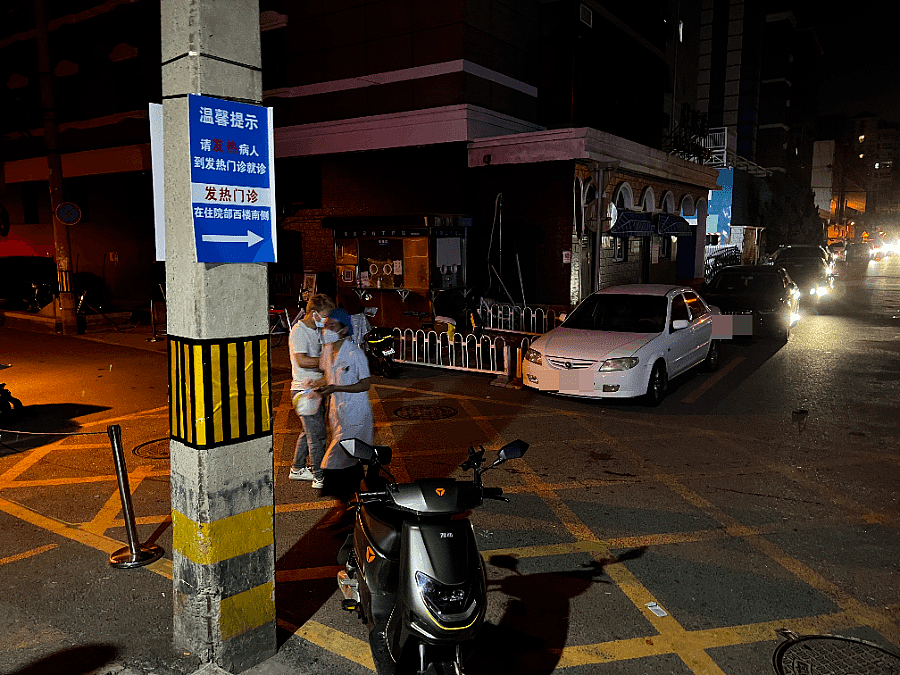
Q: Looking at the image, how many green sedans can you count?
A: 0